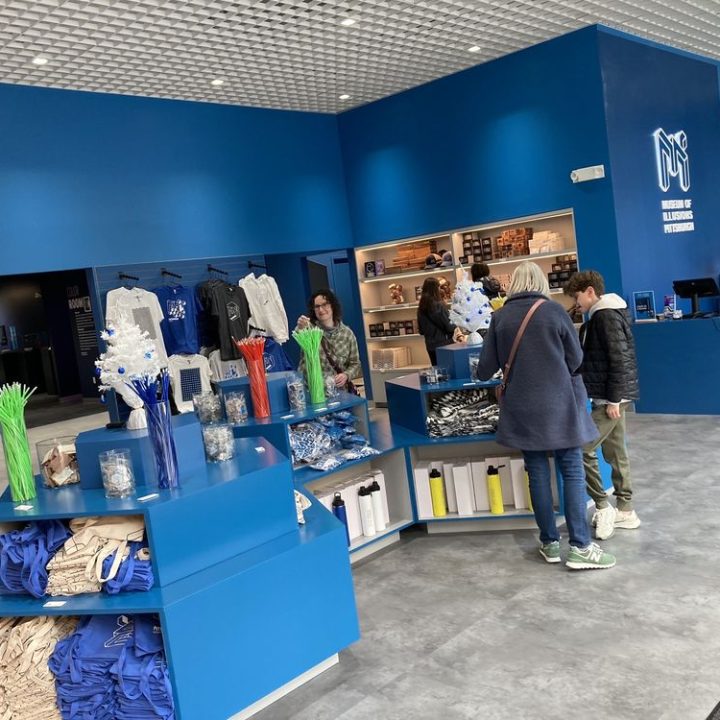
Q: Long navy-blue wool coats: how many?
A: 1